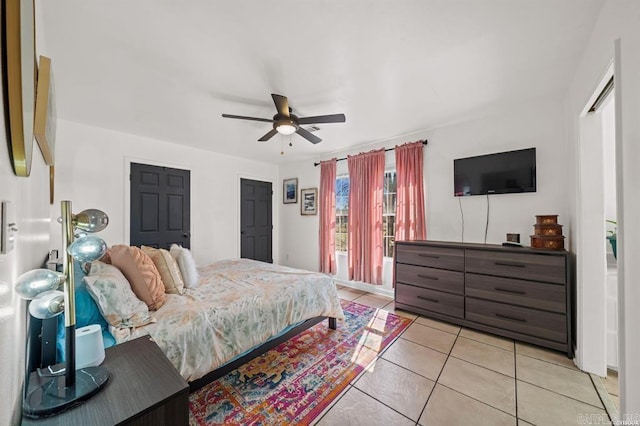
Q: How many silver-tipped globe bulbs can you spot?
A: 4